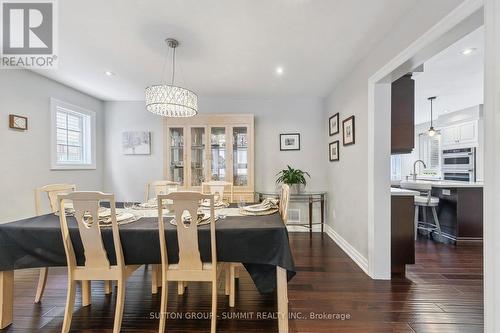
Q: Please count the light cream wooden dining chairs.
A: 6